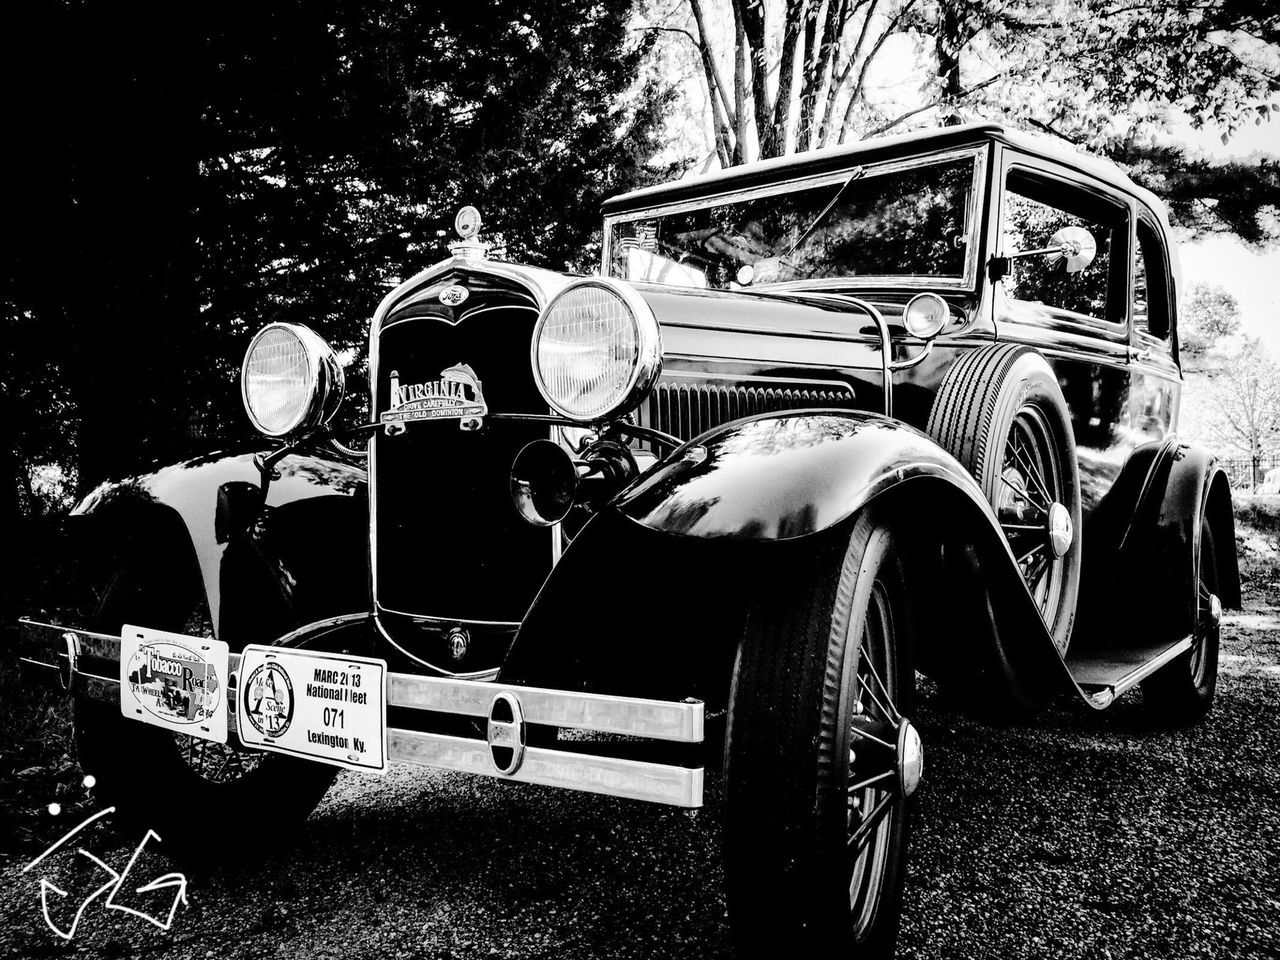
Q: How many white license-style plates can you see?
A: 2